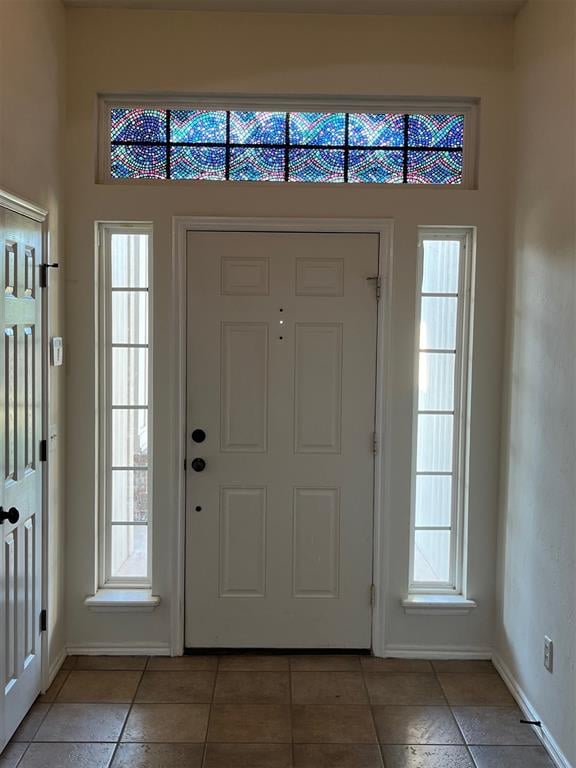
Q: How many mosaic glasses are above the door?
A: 12